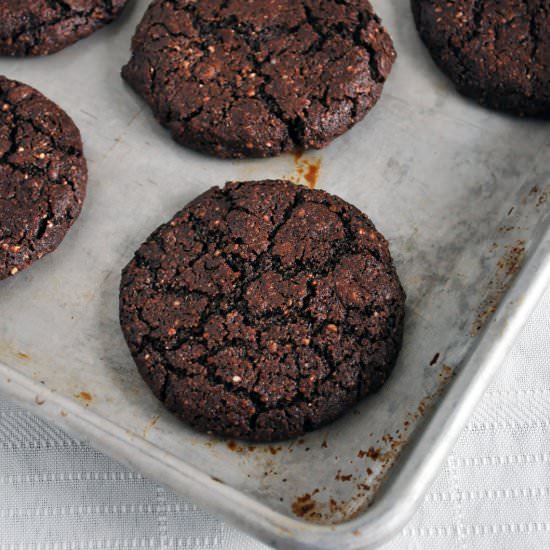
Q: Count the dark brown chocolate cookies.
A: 5